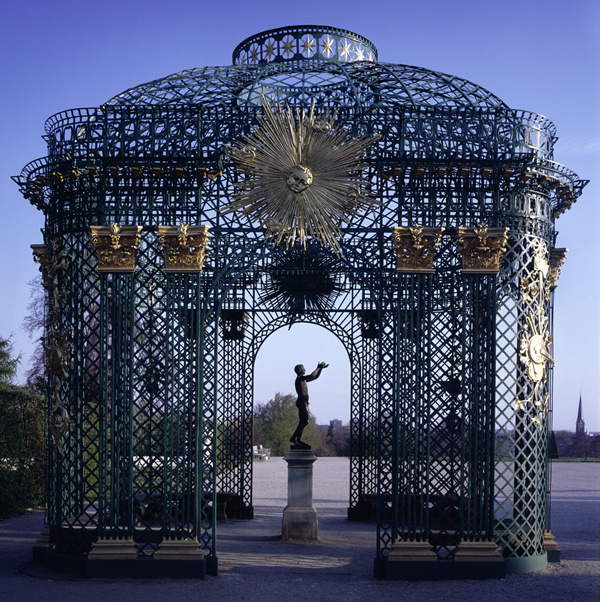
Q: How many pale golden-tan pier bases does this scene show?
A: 6